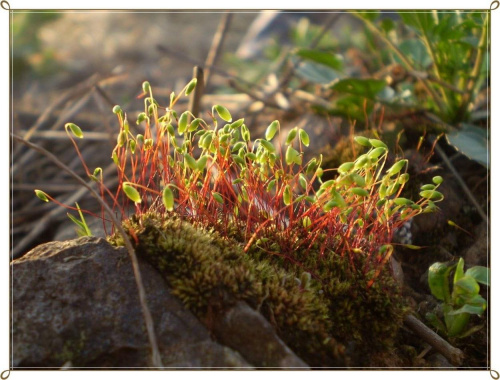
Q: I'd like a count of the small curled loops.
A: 4